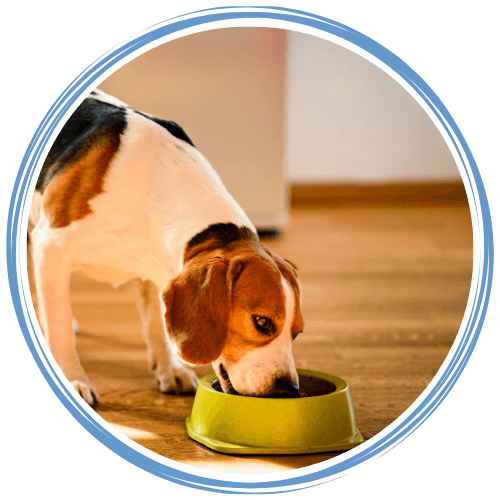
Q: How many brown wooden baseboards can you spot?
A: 1